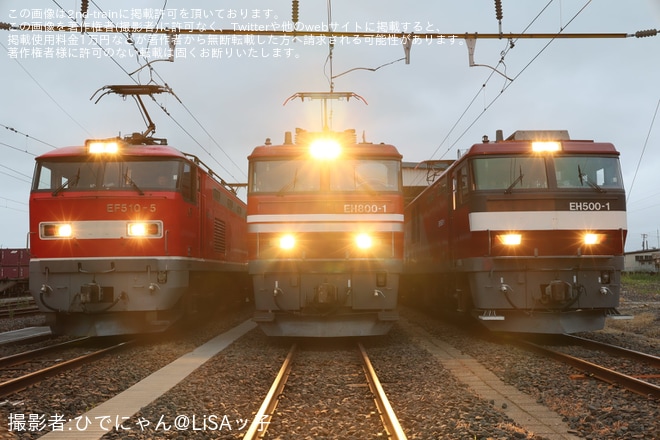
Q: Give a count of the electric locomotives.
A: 3